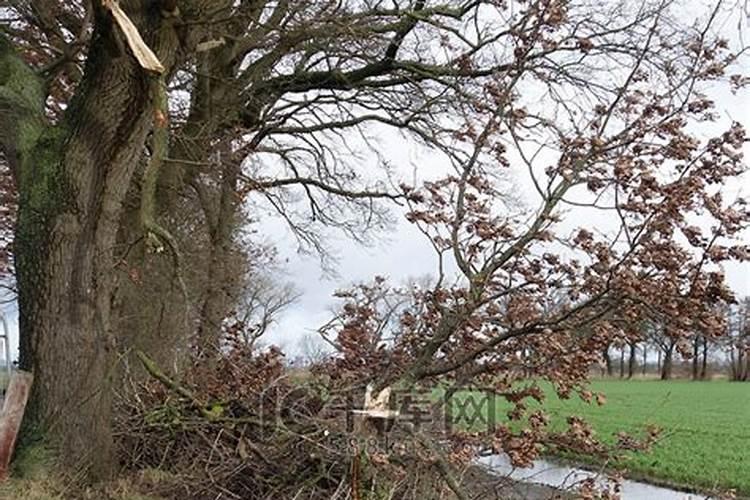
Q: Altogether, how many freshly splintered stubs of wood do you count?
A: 2